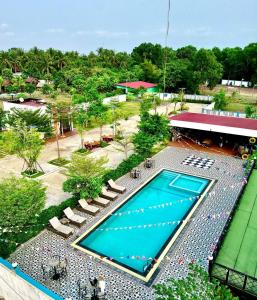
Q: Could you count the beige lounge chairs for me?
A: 6